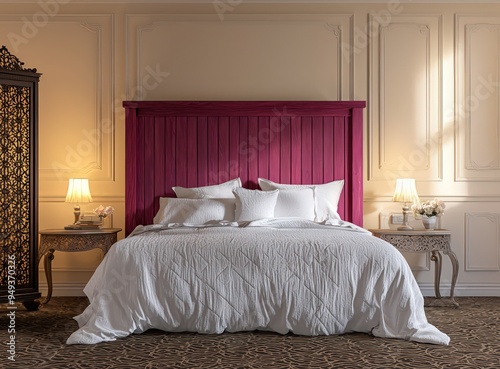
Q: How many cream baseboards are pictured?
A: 2